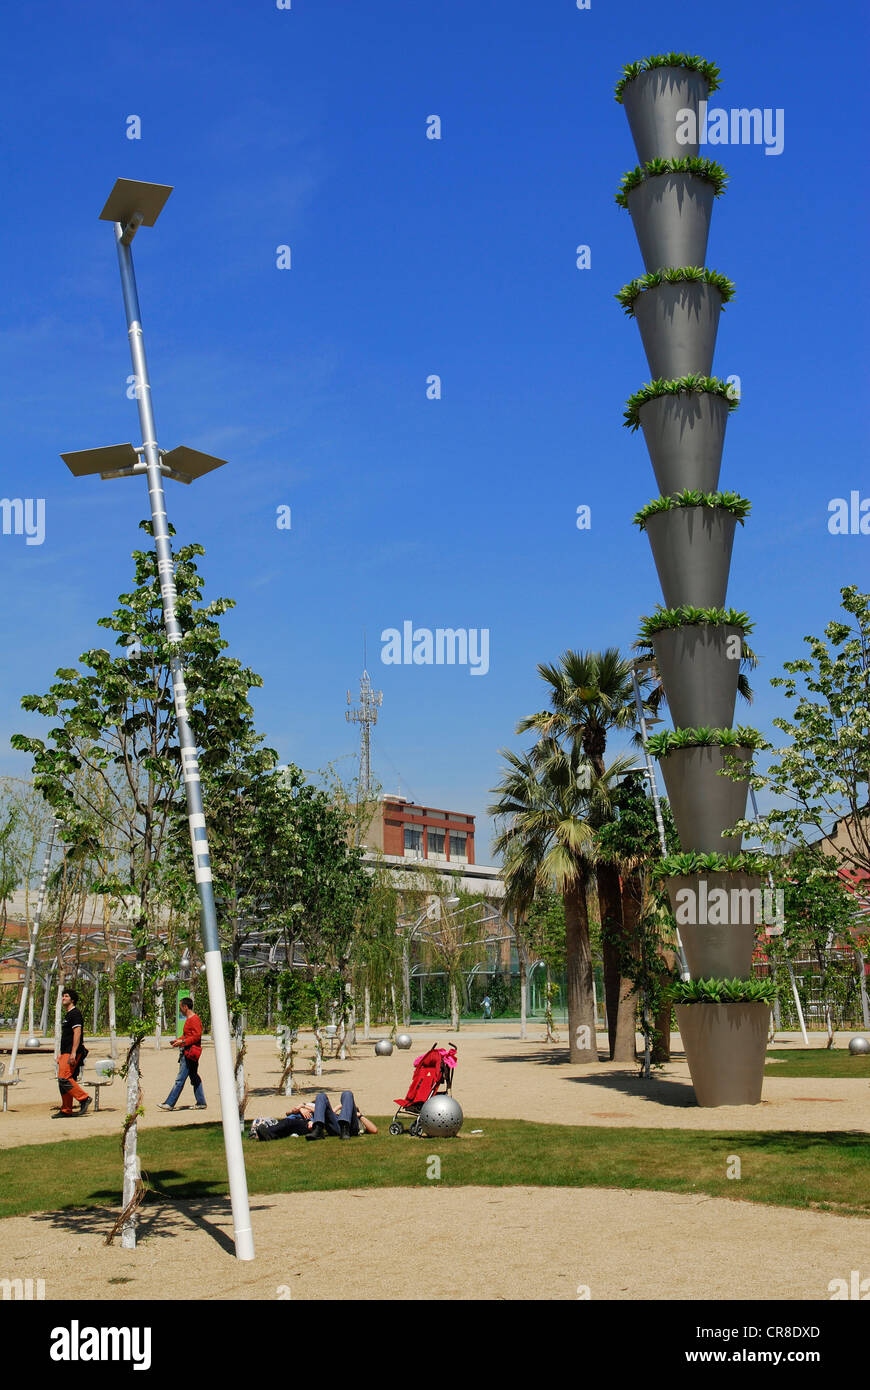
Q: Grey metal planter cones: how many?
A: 9